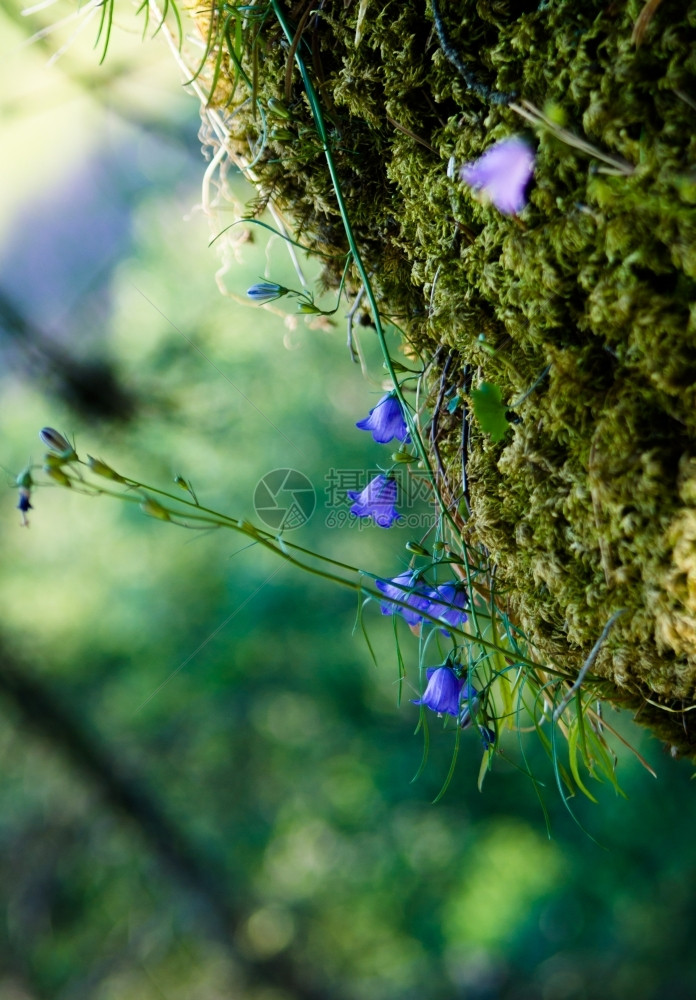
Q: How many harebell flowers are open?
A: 6